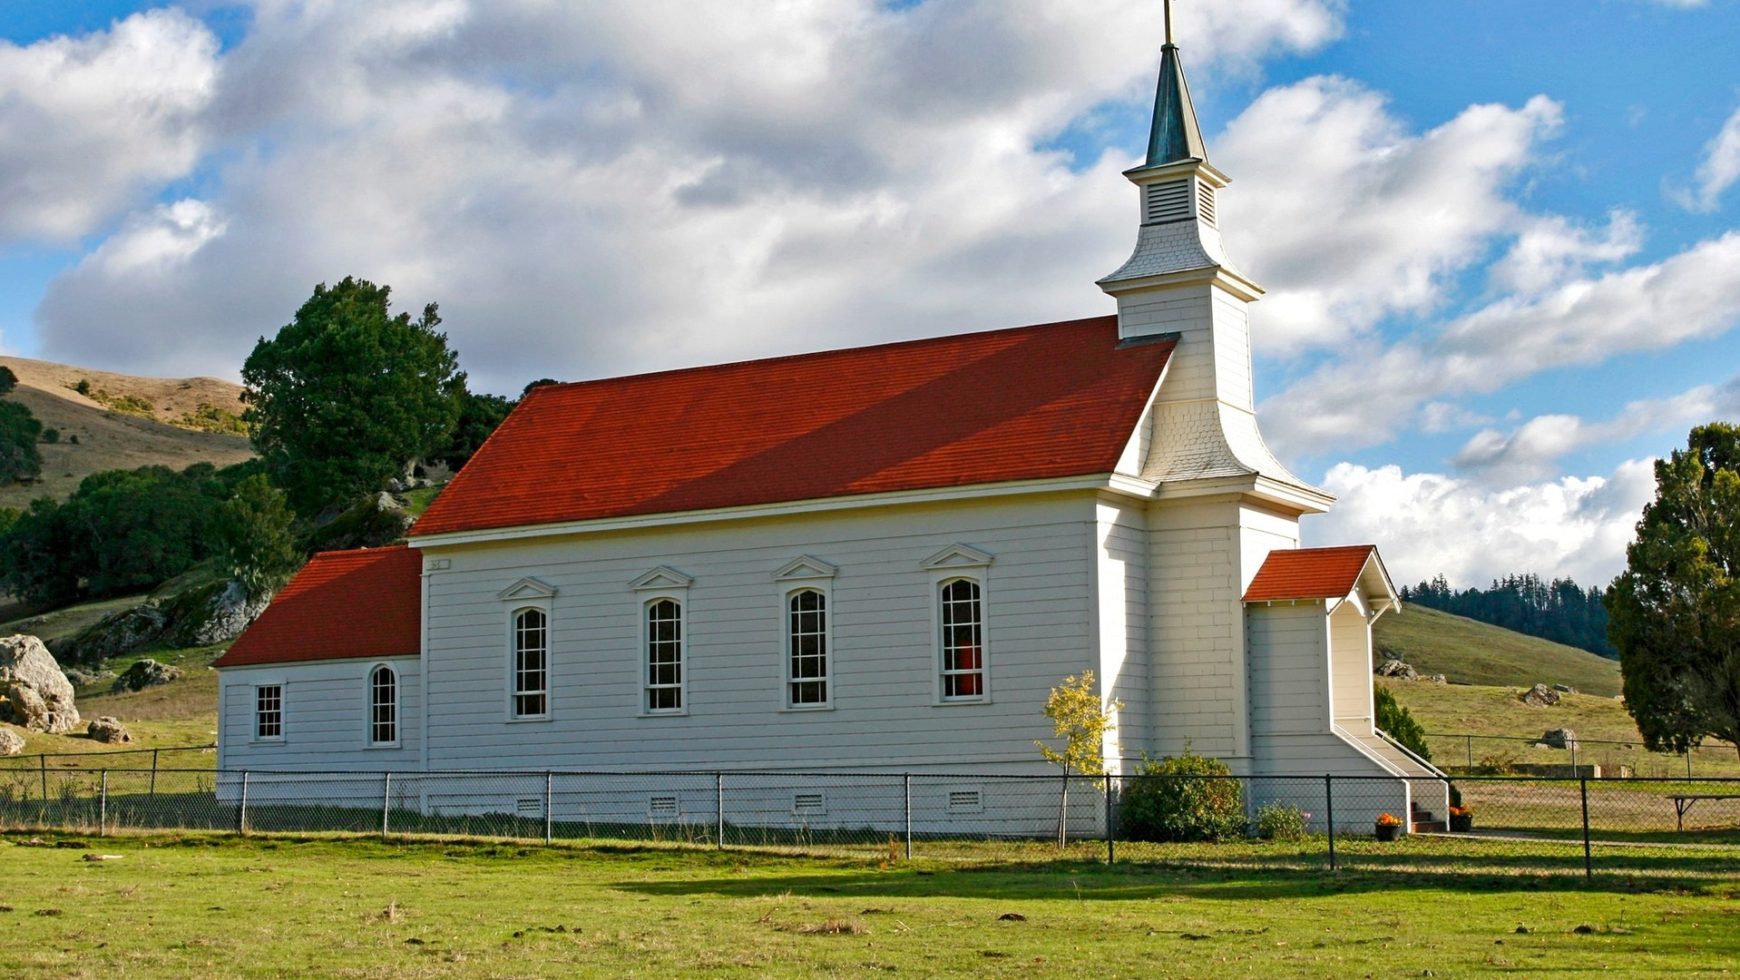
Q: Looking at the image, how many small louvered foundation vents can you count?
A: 4